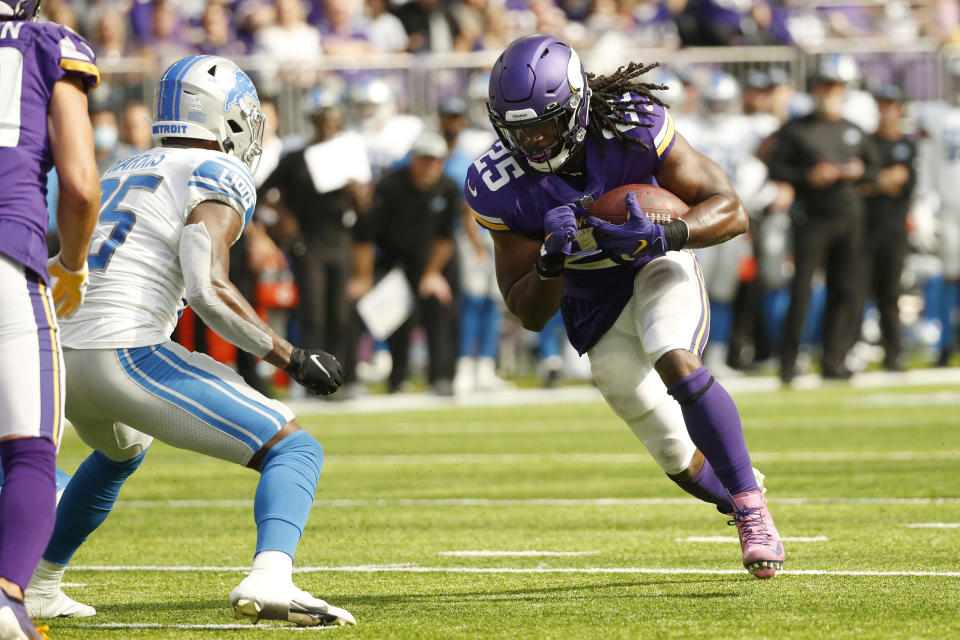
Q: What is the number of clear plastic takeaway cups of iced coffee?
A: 0